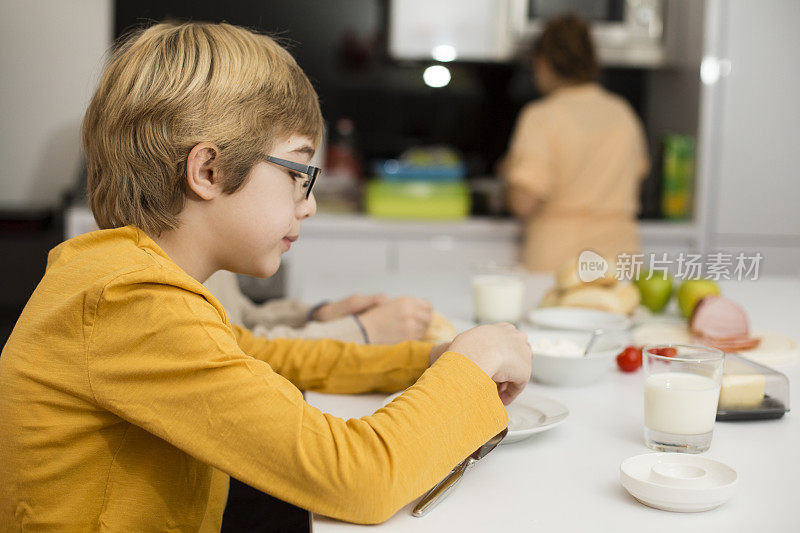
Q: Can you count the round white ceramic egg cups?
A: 1